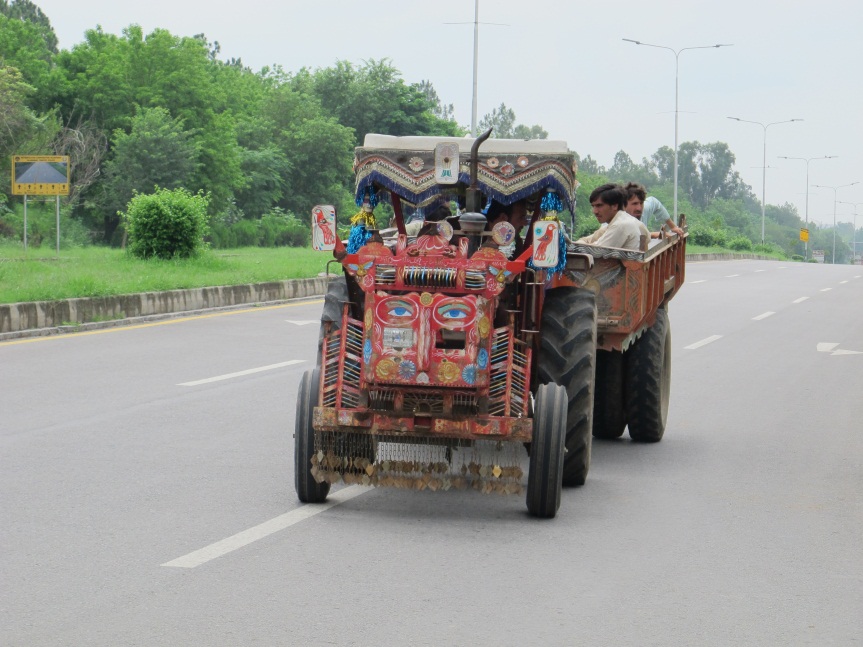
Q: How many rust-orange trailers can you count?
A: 1